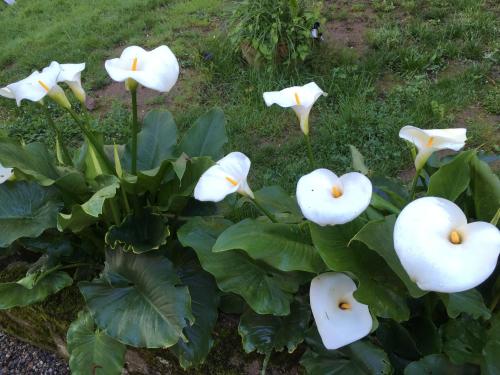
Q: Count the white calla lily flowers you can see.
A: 10